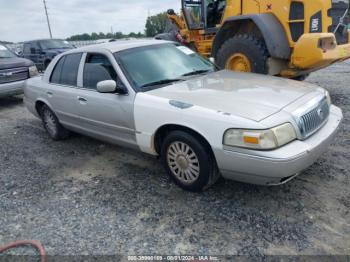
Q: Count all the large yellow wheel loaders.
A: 1